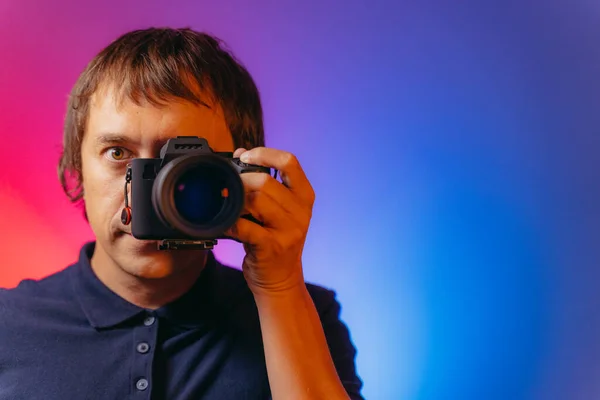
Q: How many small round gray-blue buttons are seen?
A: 3